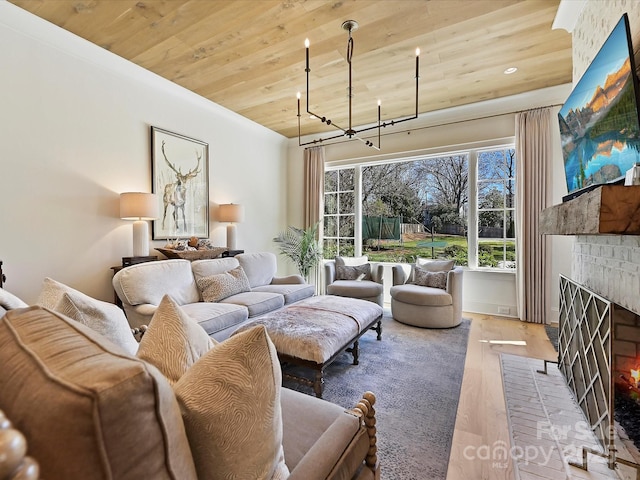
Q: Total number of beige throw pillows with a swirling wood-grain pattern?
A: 2